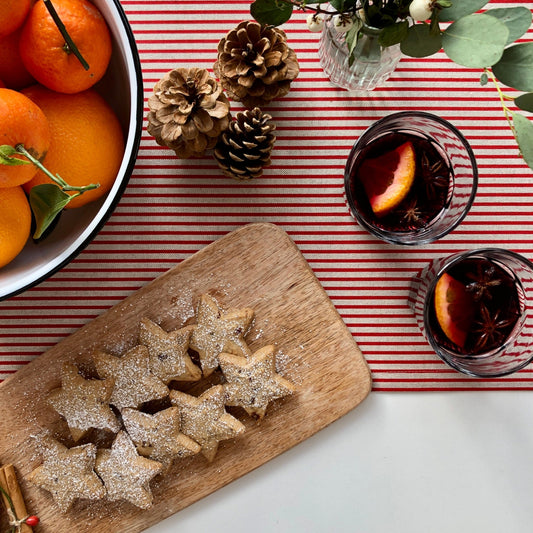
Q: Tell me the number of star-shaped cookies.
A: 9